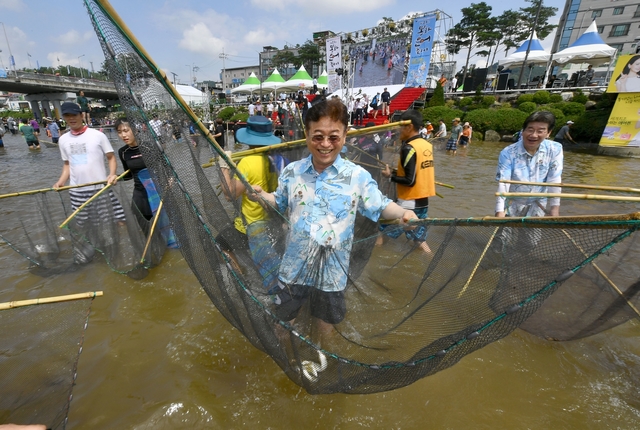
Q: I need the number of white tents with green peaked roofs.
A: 4